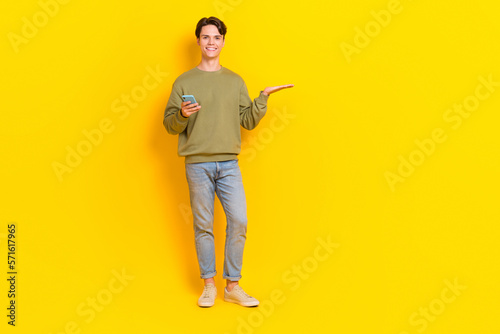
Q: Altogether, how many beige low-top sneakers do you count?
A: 2